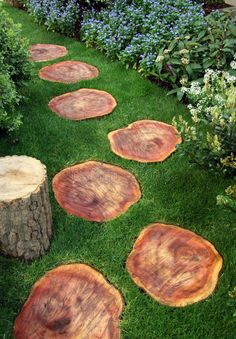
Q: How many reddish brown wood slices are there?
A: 7